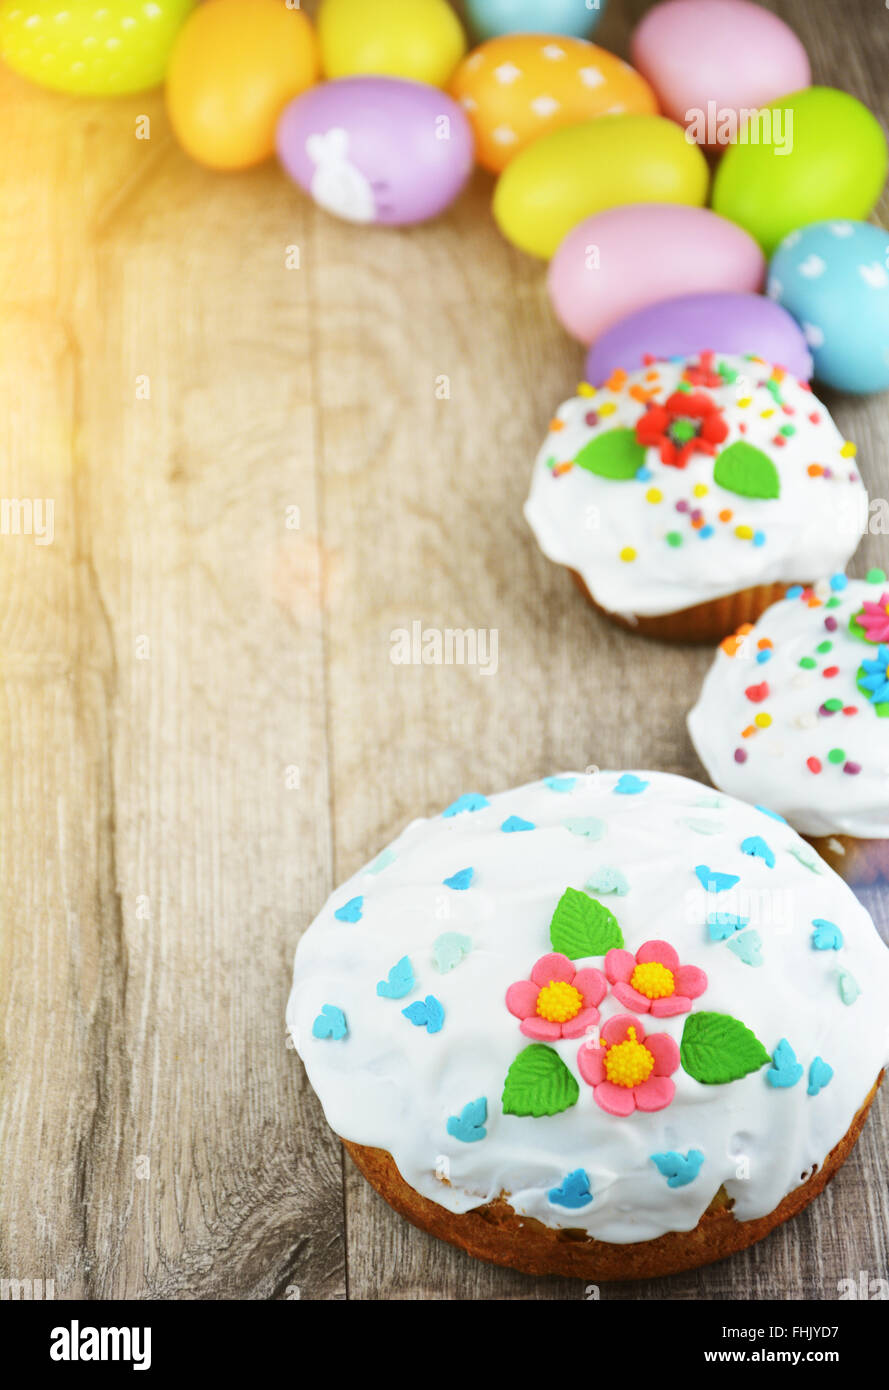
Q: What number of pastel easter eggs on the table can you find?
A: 12